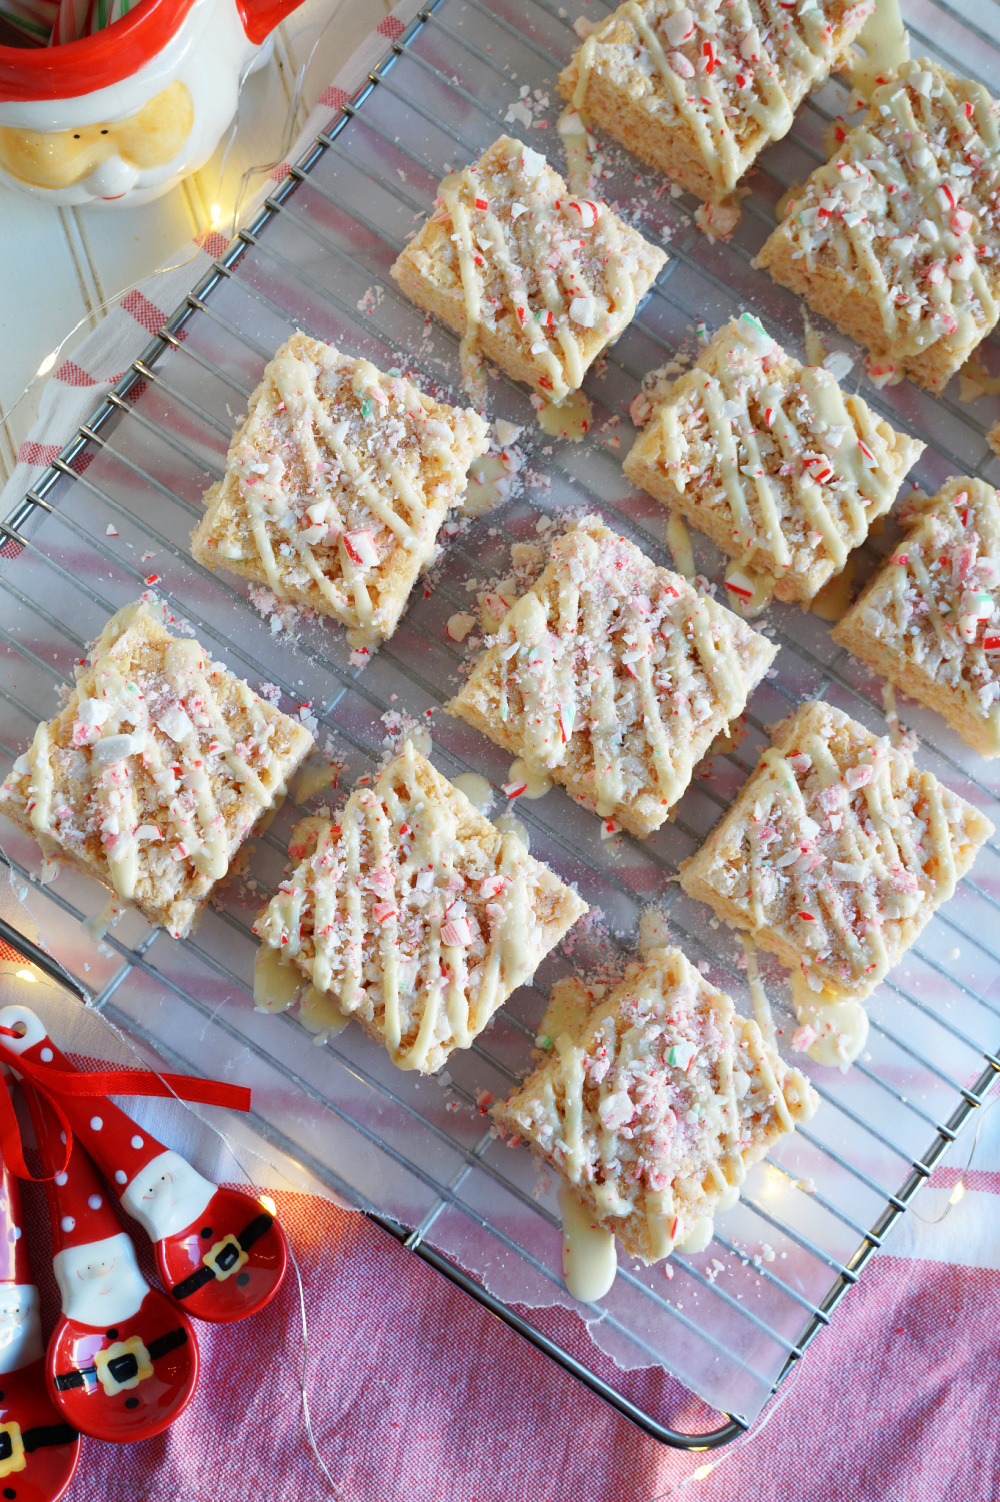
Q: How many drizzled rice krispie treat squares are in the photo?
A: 11